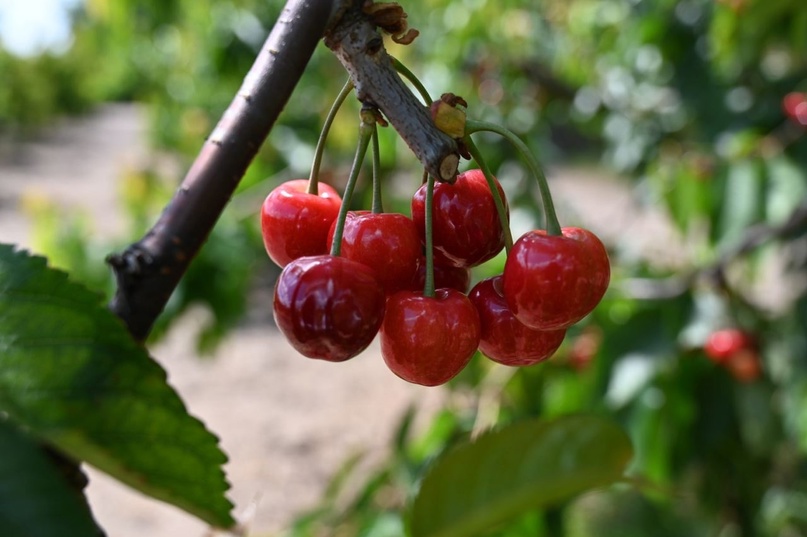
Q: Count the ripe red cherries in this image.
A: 8